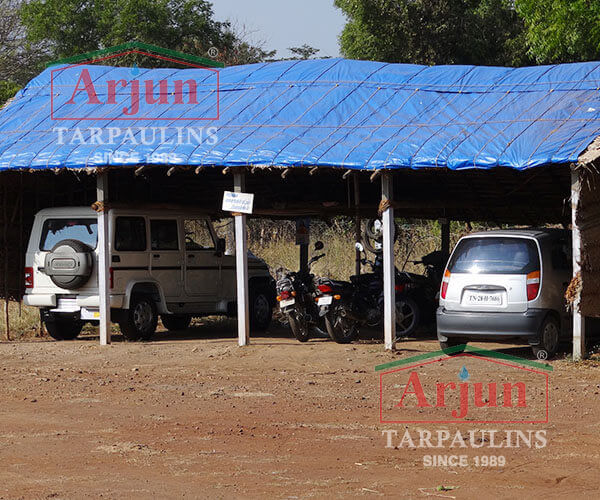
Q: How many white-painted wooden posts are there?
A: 4